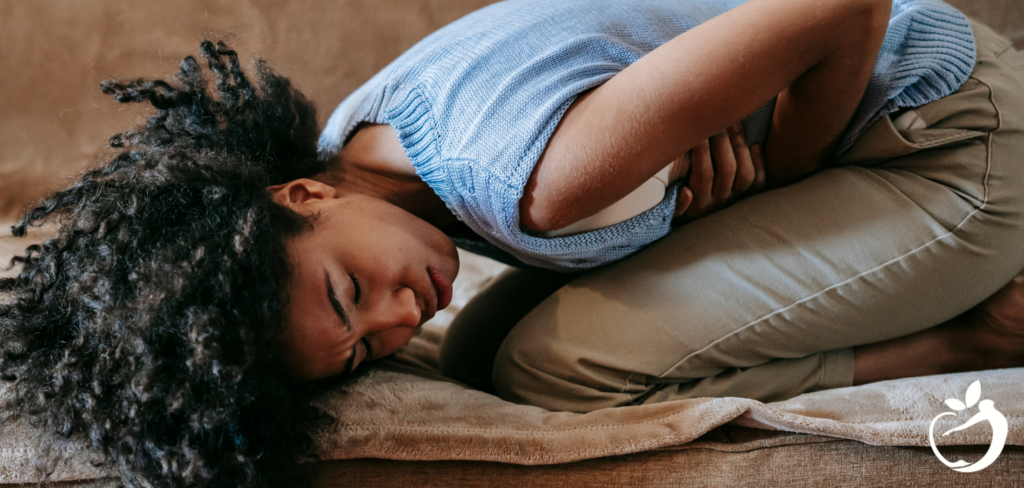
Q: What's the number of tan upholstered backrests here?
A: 1